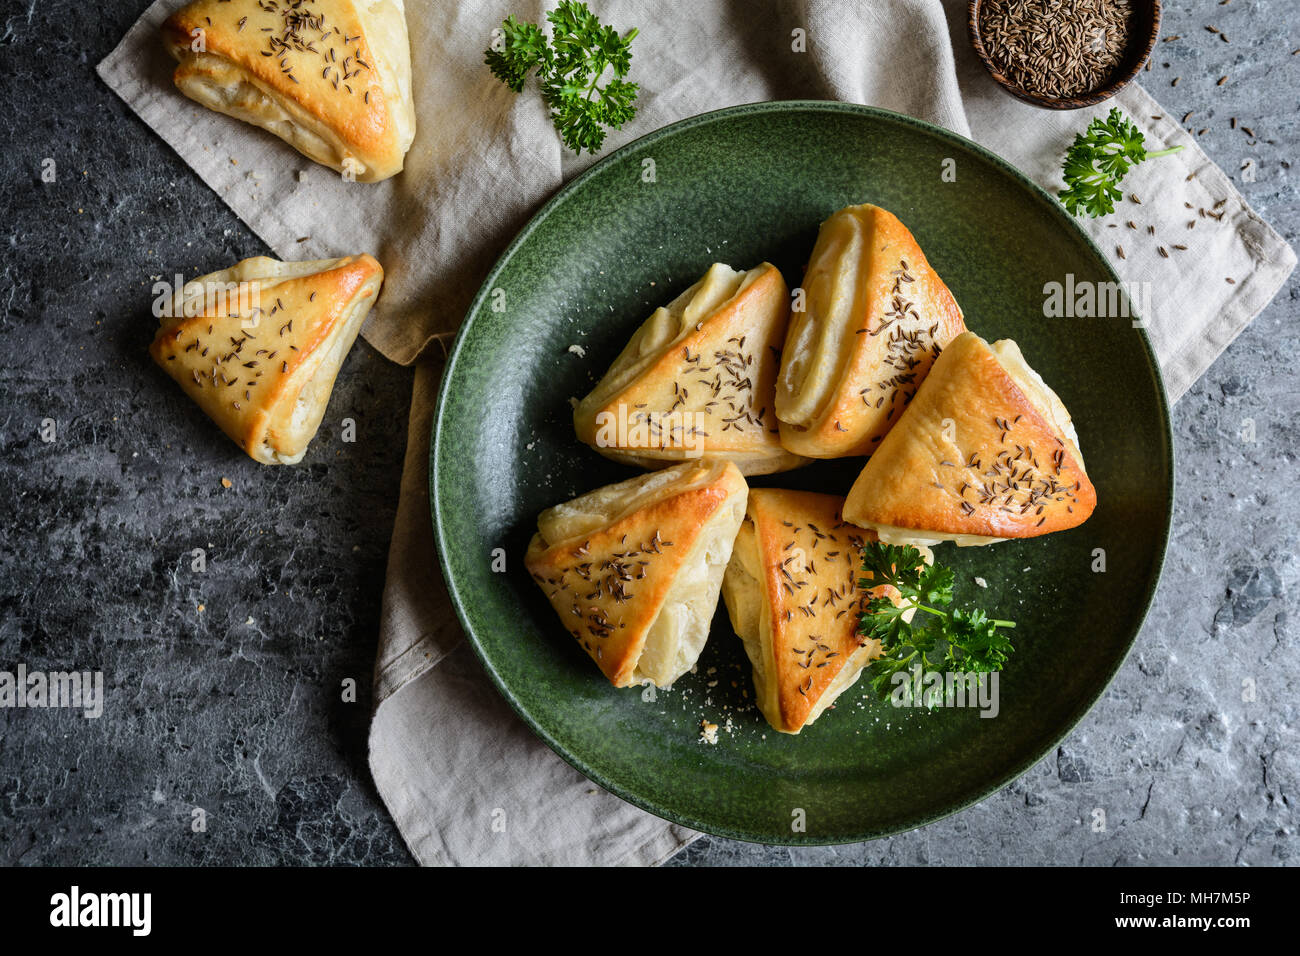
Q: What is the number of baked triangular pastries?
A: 7